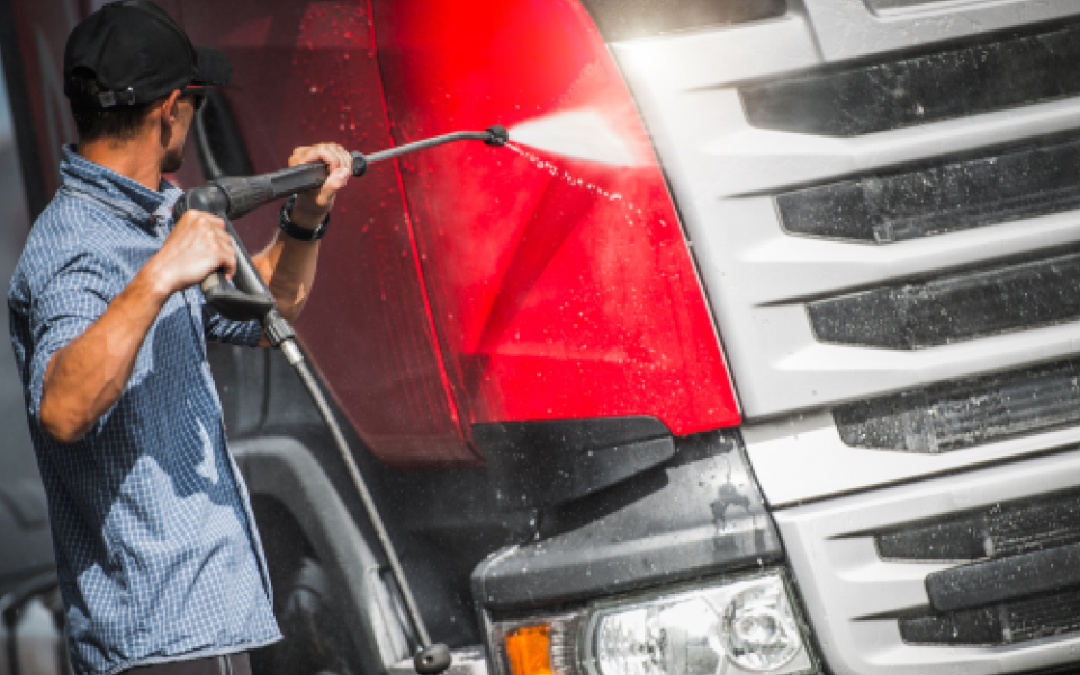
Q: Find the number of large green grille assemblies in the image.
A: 0